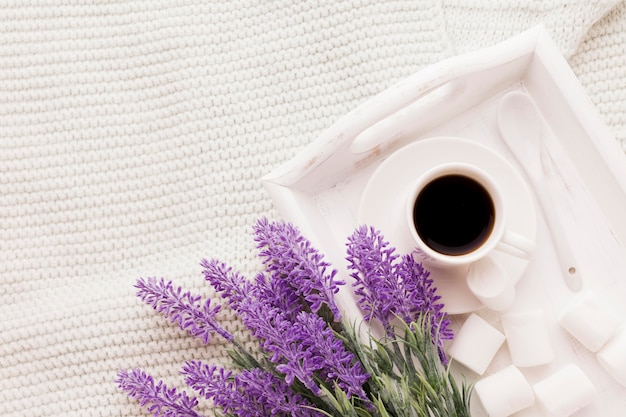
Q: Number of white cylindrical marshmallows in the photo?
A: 7